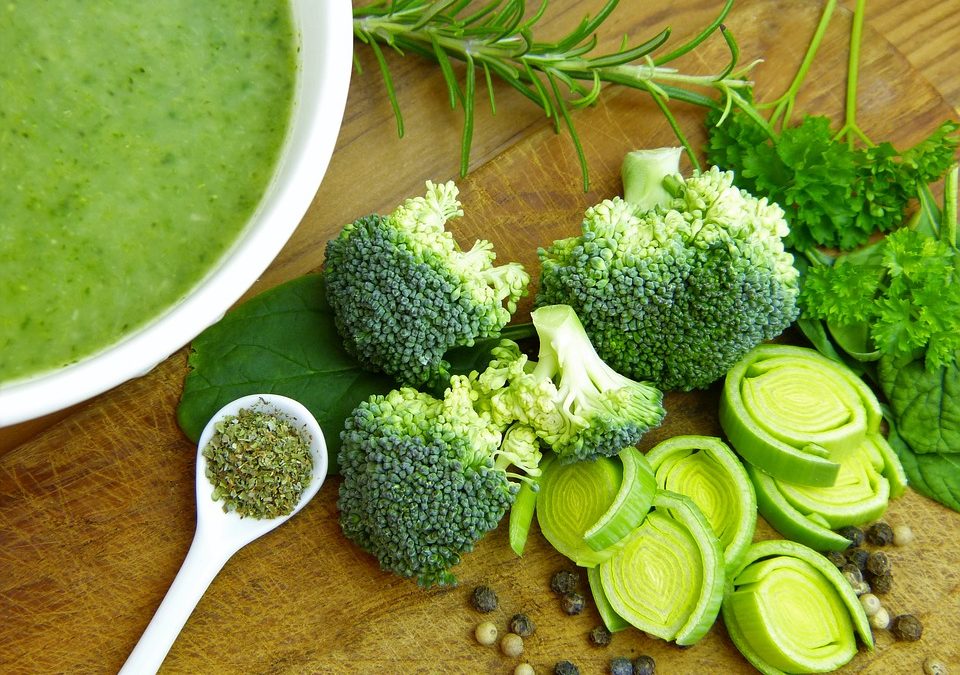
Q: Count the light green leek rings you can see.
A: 6